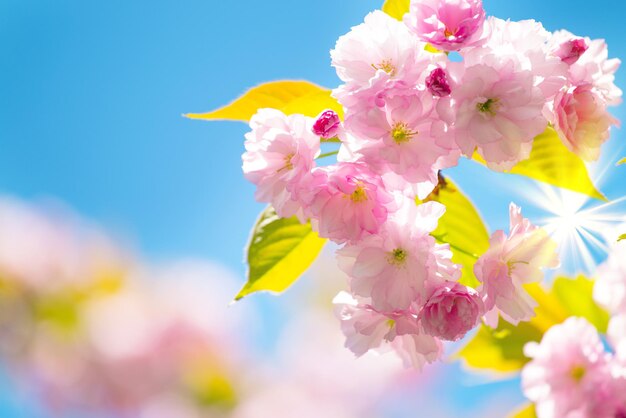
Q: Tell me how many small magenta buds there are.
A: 3